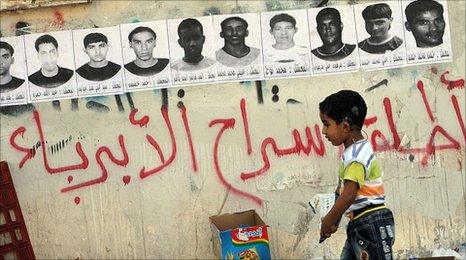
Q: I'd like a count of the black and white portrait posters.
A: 10